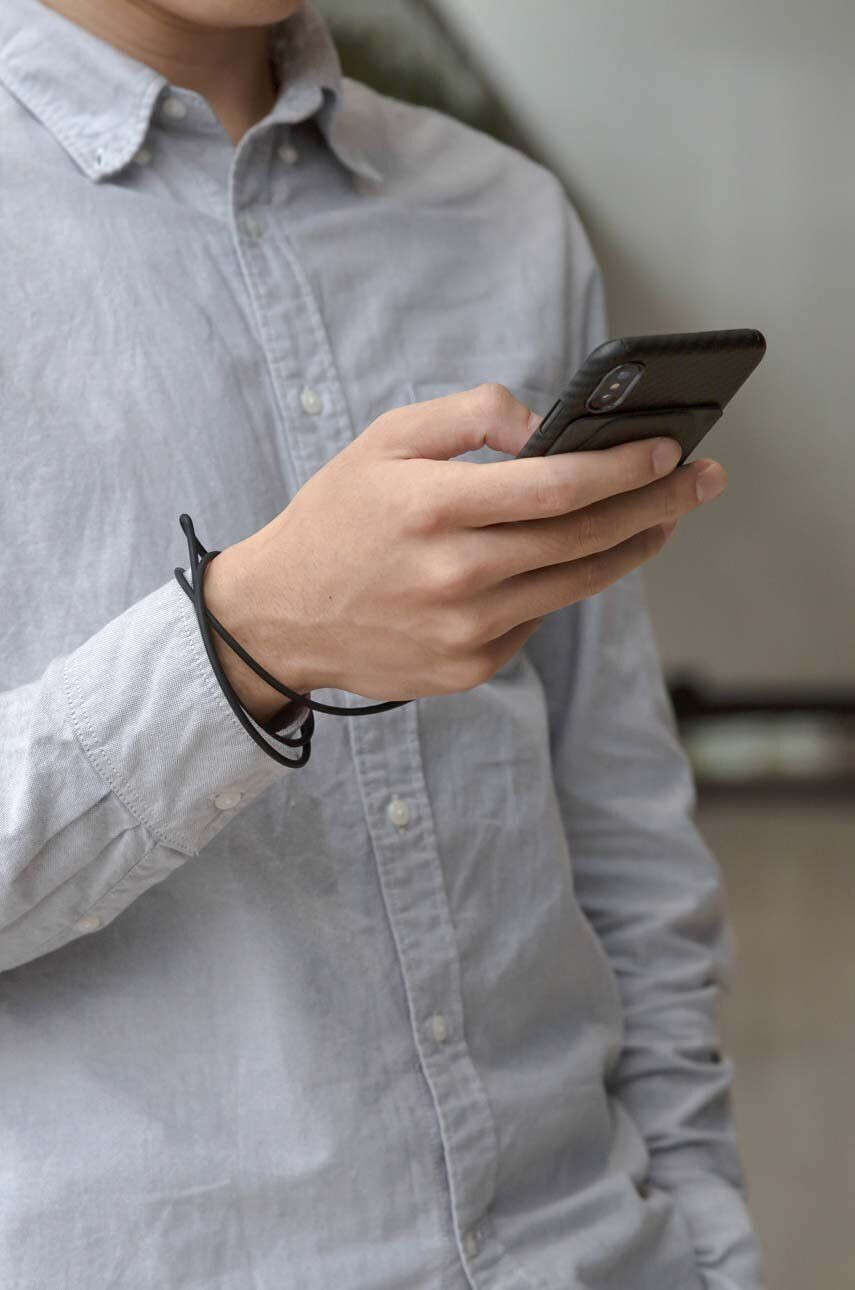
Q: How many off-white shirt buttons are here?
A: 10